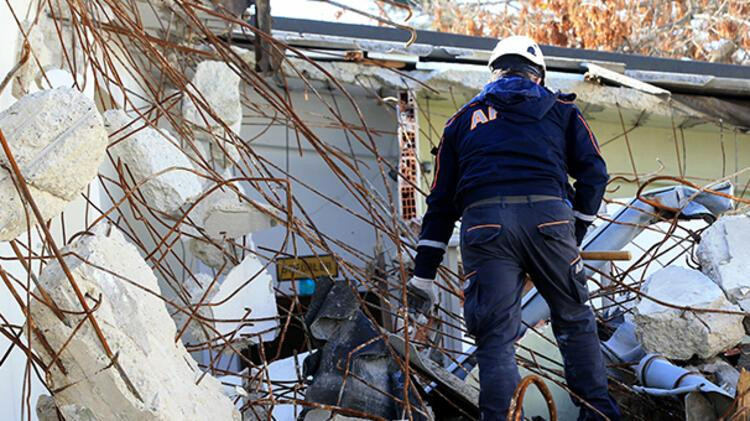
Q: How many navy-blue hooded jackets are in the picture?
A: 1